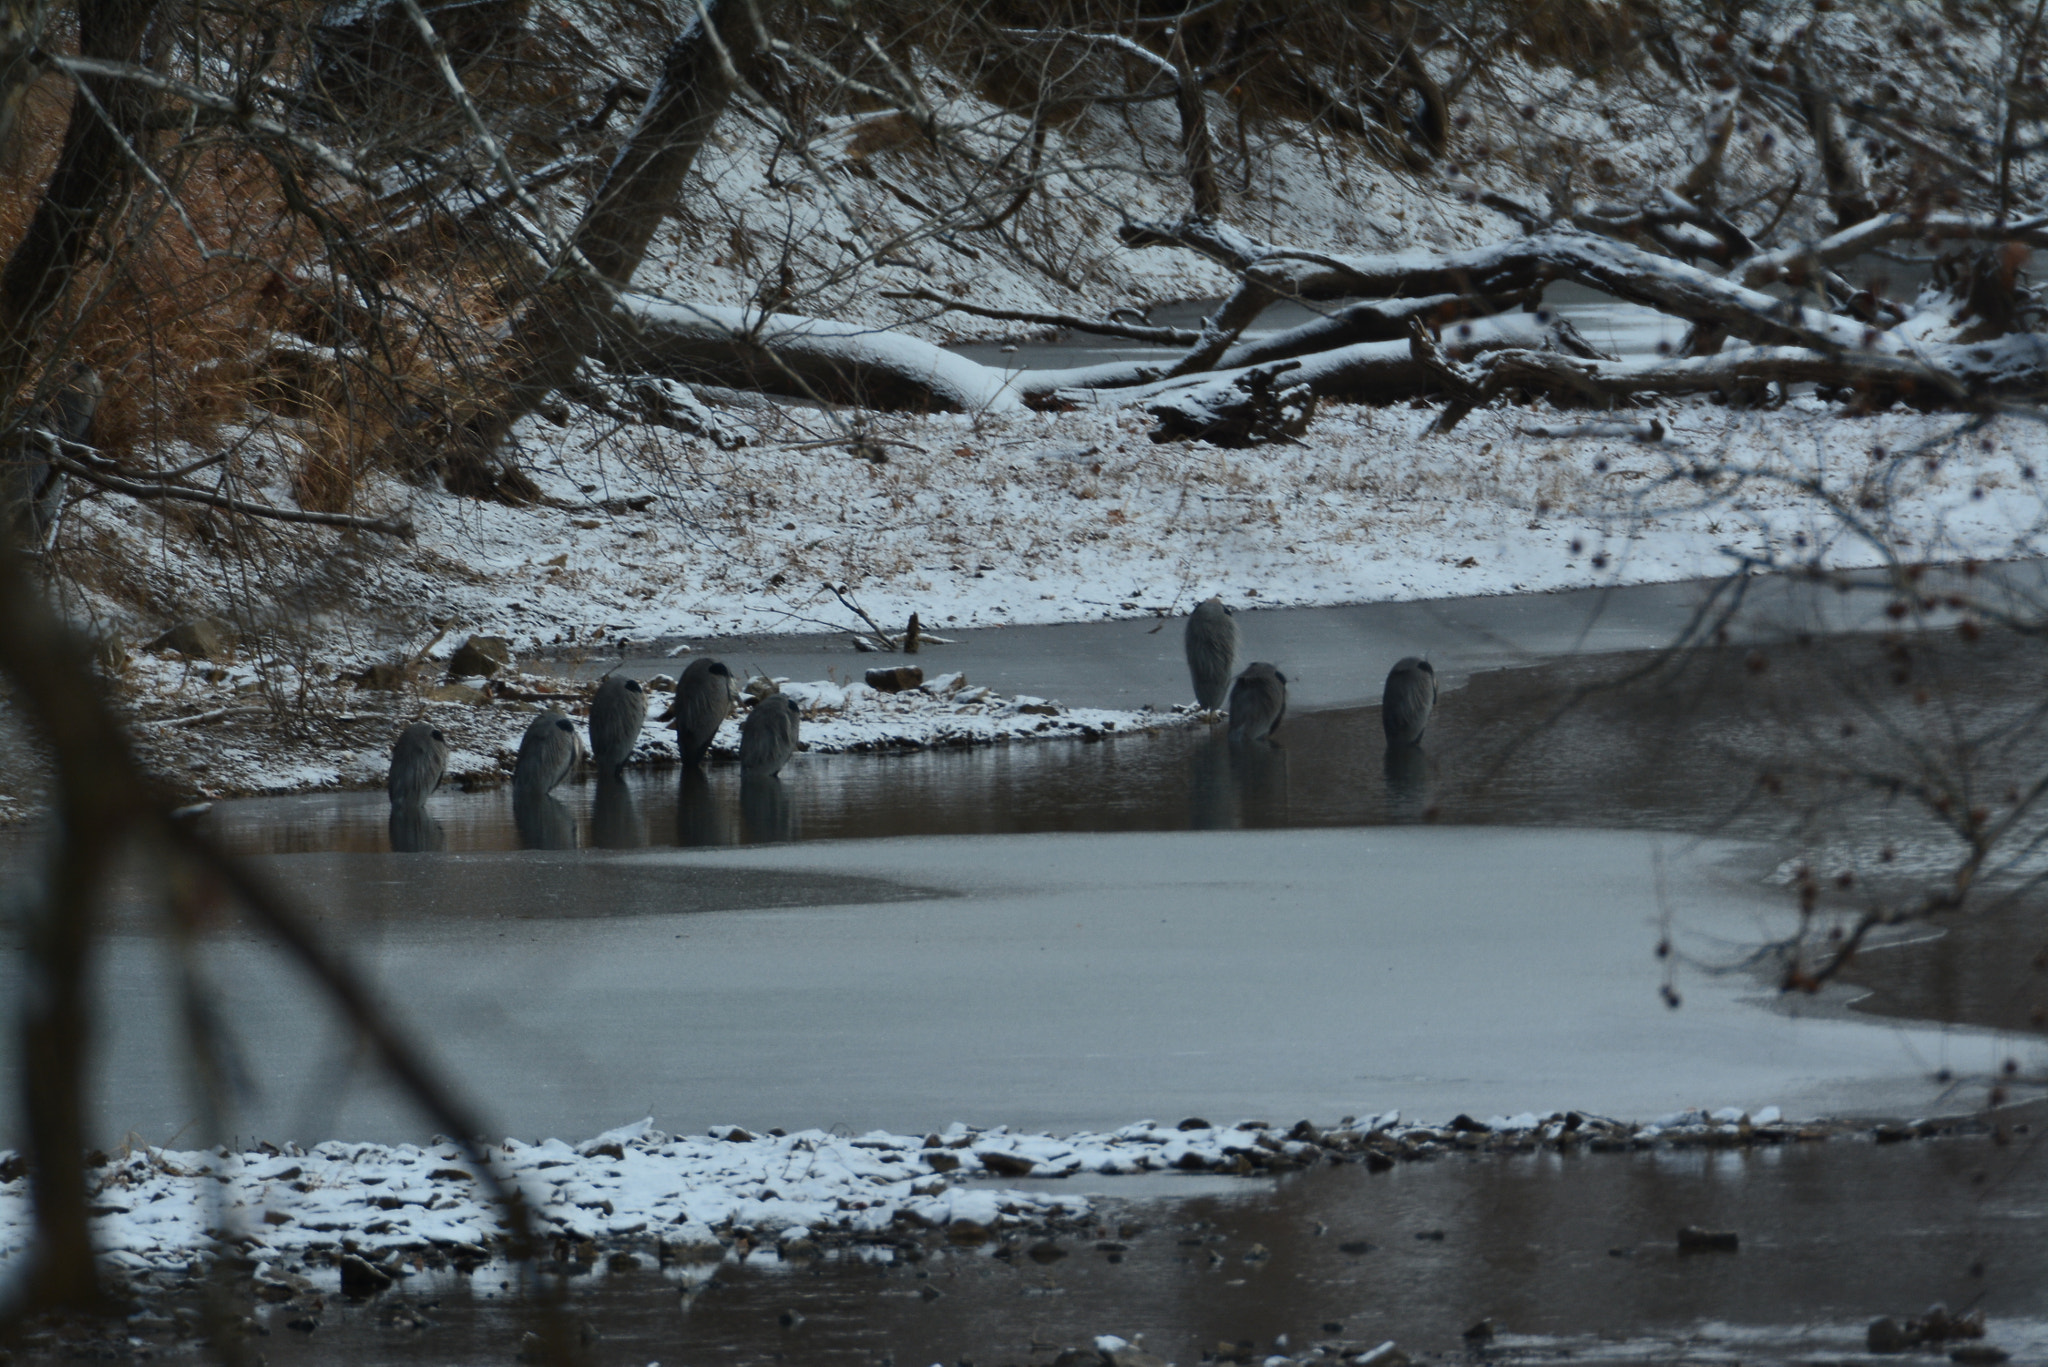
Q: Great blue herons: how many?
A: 8